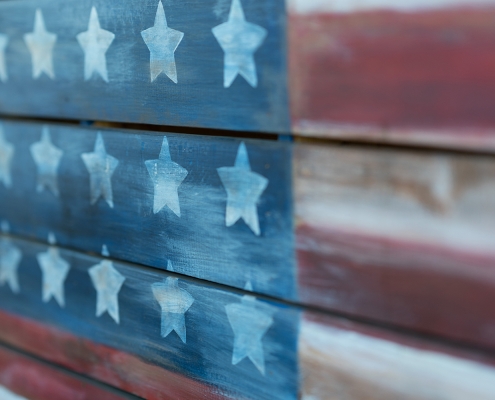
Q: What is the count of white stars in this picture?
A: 15